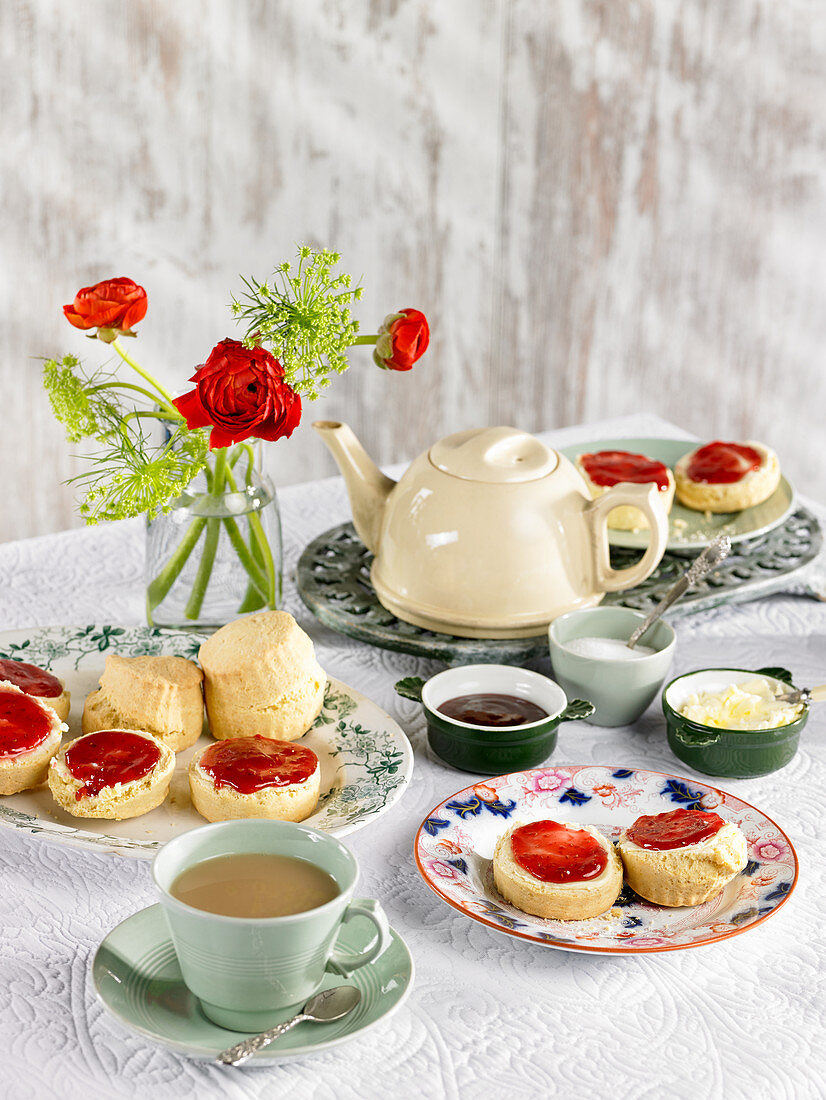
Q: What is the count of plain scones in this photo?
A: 2